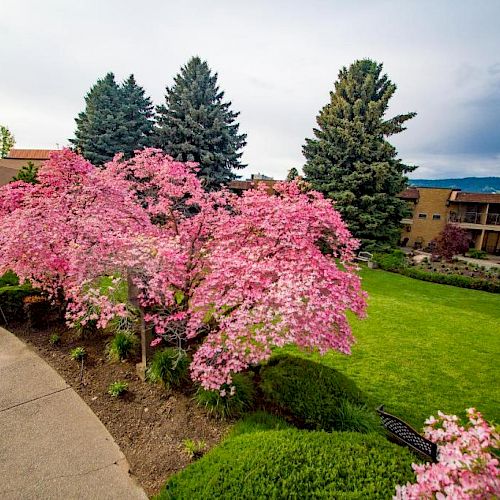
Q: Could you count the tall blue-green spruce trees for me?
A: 4